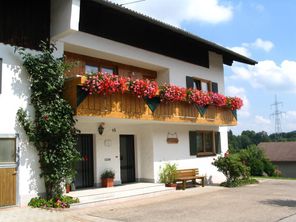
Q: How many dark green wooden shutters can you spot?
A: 4